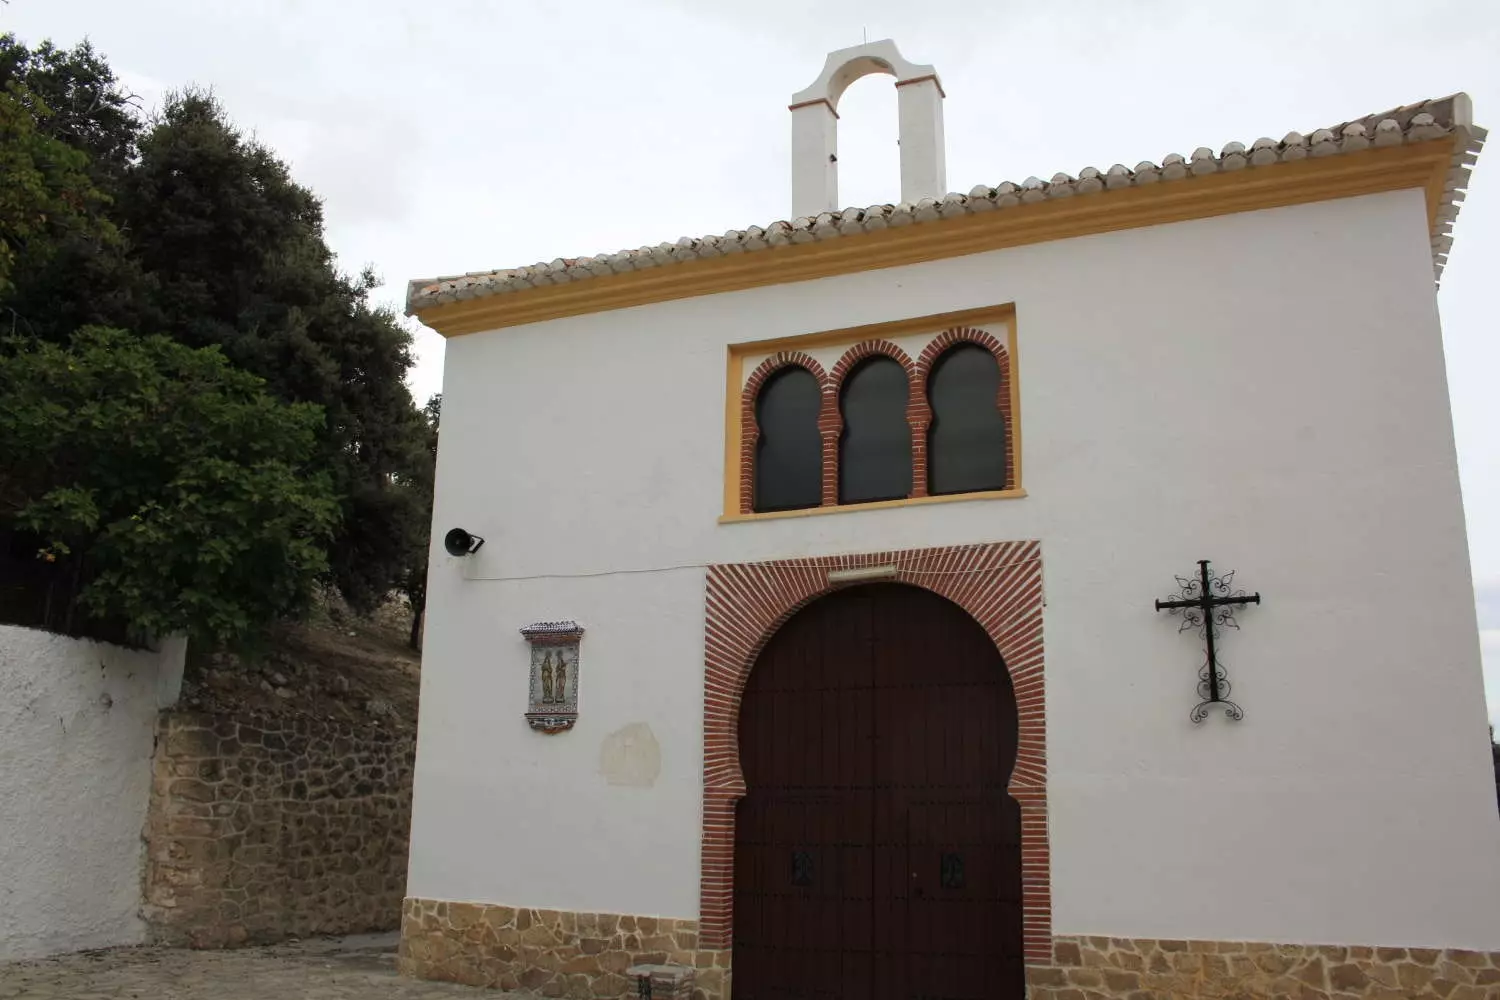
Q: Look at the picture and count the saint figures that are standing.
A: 2